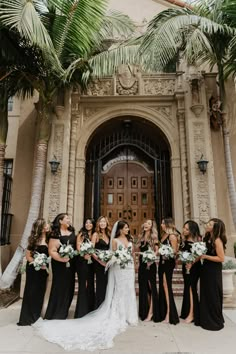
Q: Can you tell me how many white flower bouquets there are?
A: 9